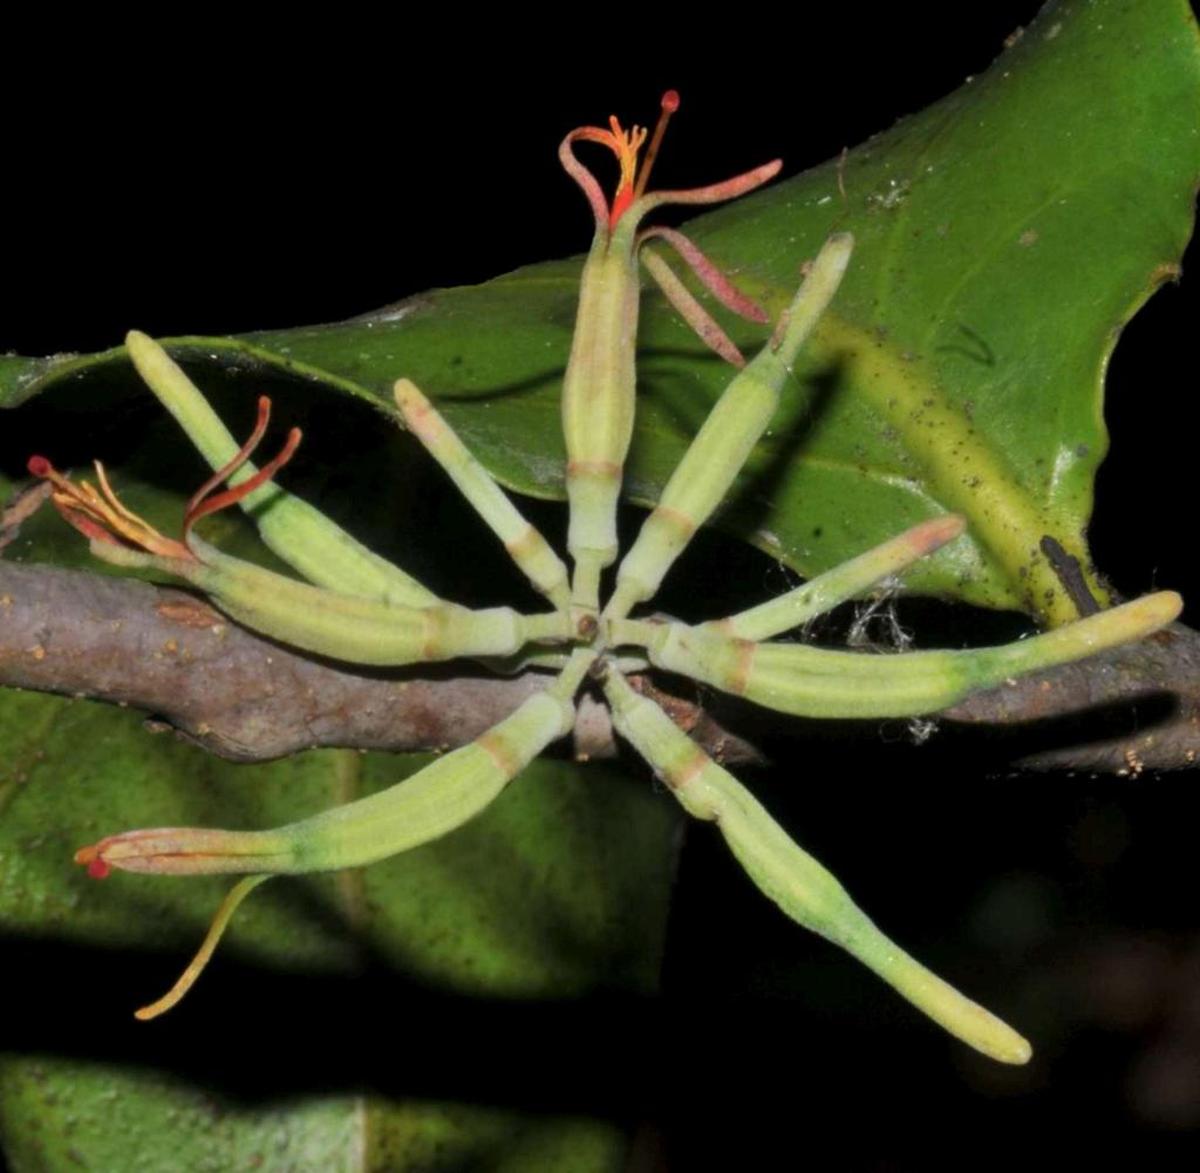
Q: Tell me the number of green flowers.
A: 9